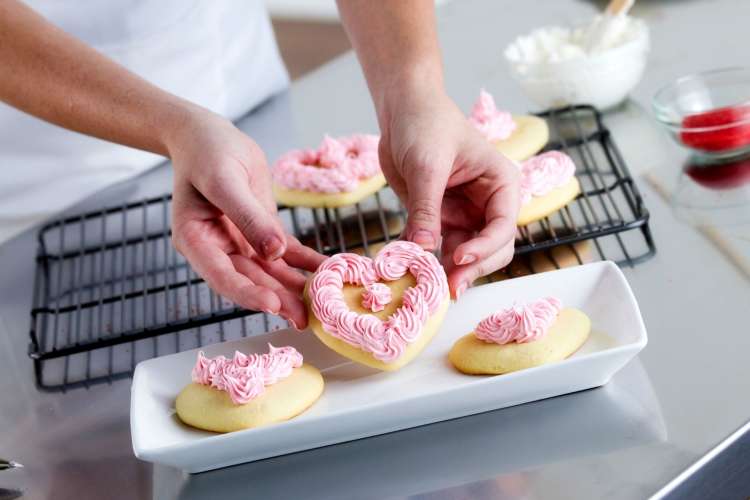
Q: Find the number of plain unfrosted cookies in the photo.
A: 0